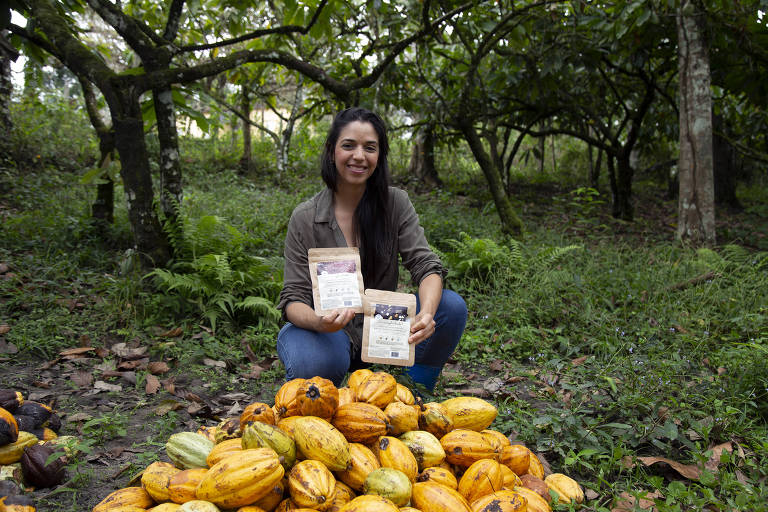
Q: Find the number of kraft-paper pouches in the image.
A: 2